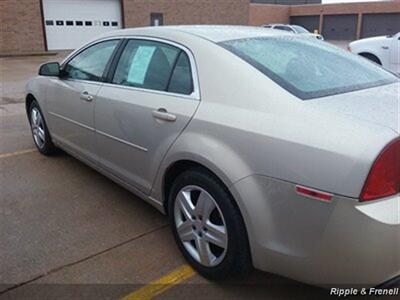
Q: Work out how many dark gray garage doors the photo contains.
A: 3